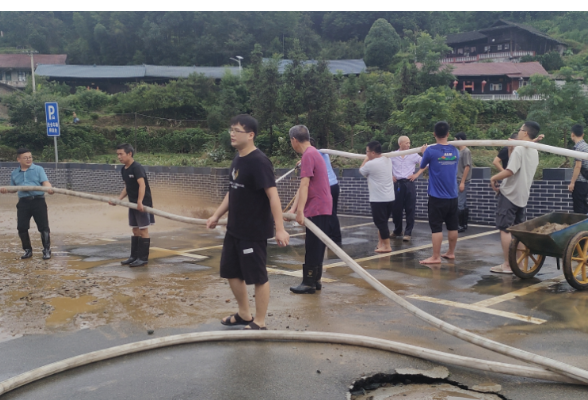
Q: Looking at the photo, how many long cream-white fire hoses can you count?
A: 3